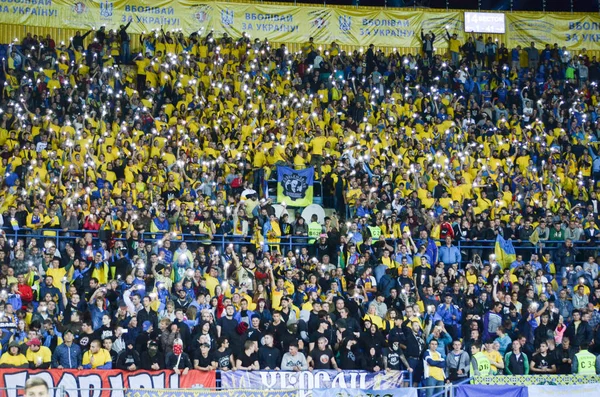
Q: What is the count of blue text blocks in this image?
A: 5